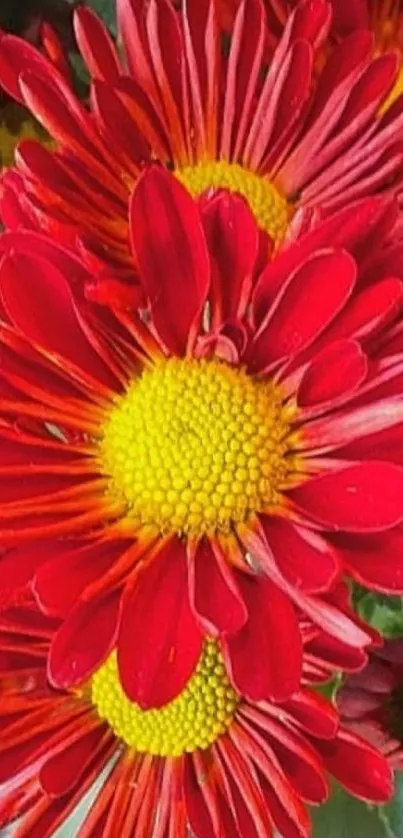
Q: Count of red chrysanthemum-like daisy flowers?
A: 3